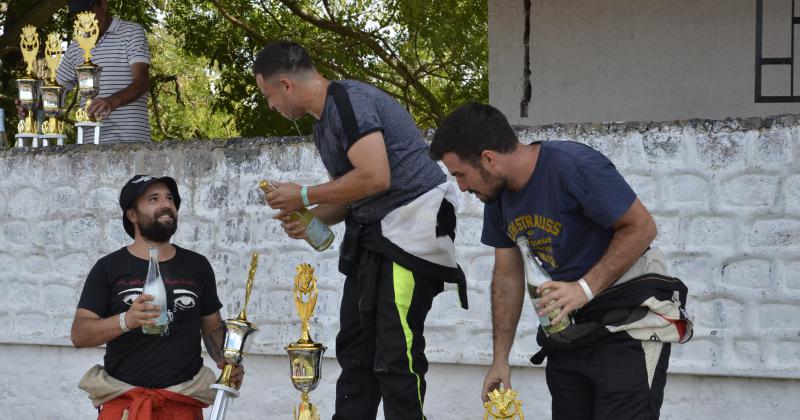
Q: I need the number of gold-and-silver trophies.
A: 6